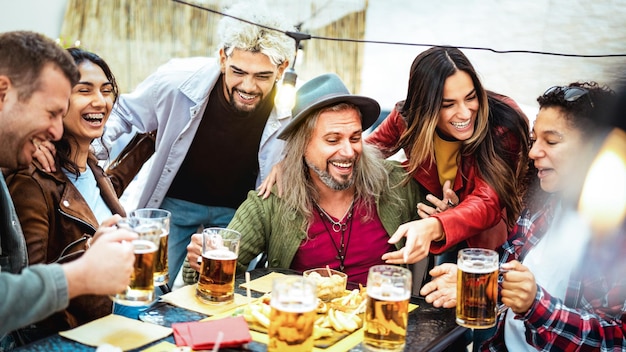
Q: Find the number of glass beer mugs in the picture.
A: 6